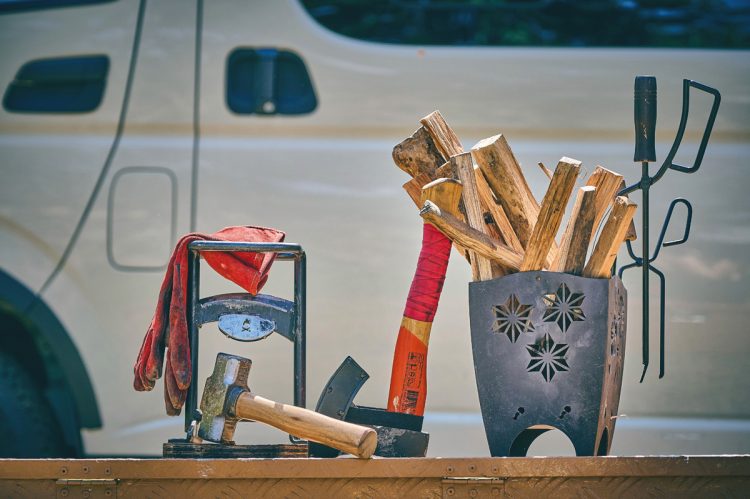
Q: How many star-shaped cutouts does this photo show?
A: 3